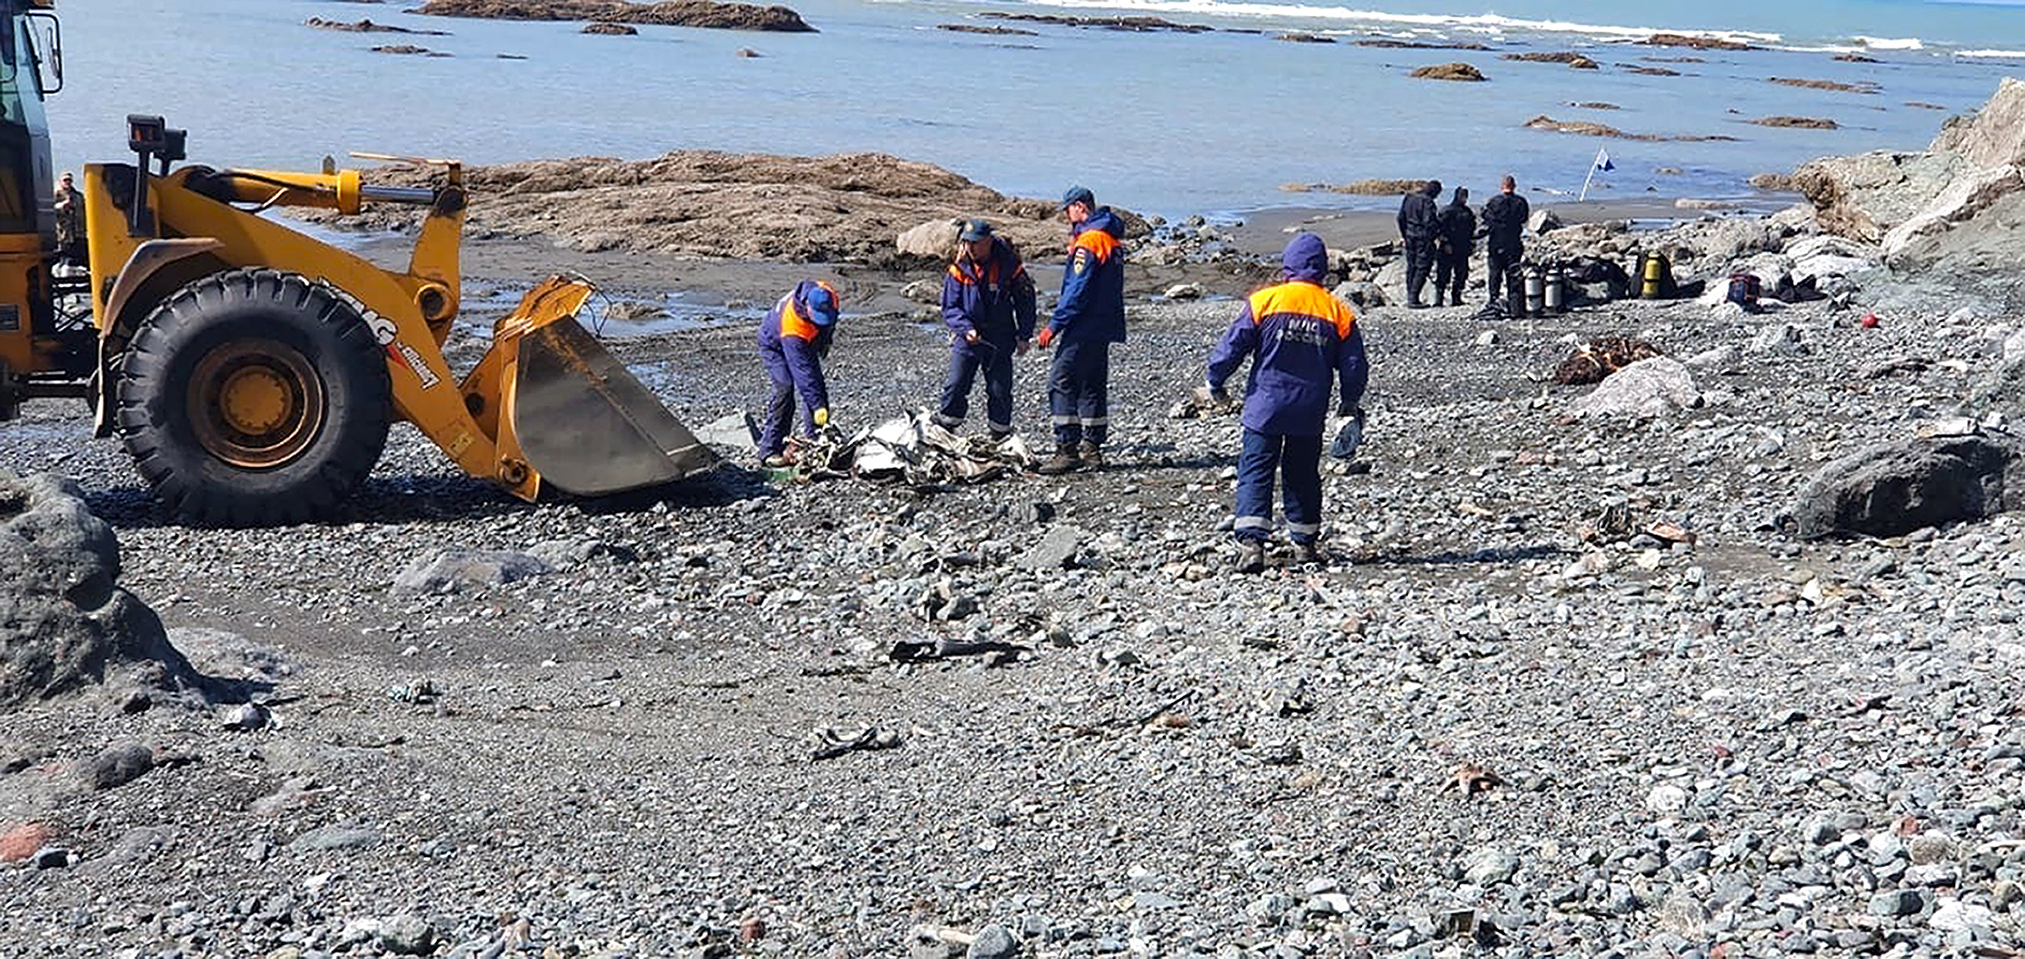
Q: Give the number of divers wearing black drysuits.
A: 3